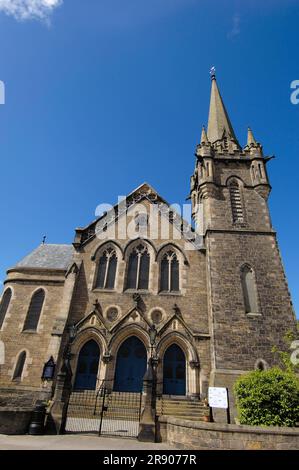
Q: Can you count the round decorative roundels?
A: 2